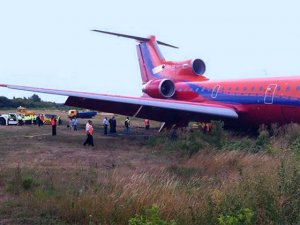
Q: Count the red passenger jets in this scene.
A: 1